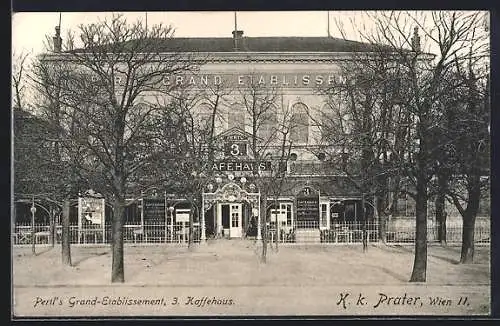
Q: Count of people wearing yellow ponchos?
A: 0